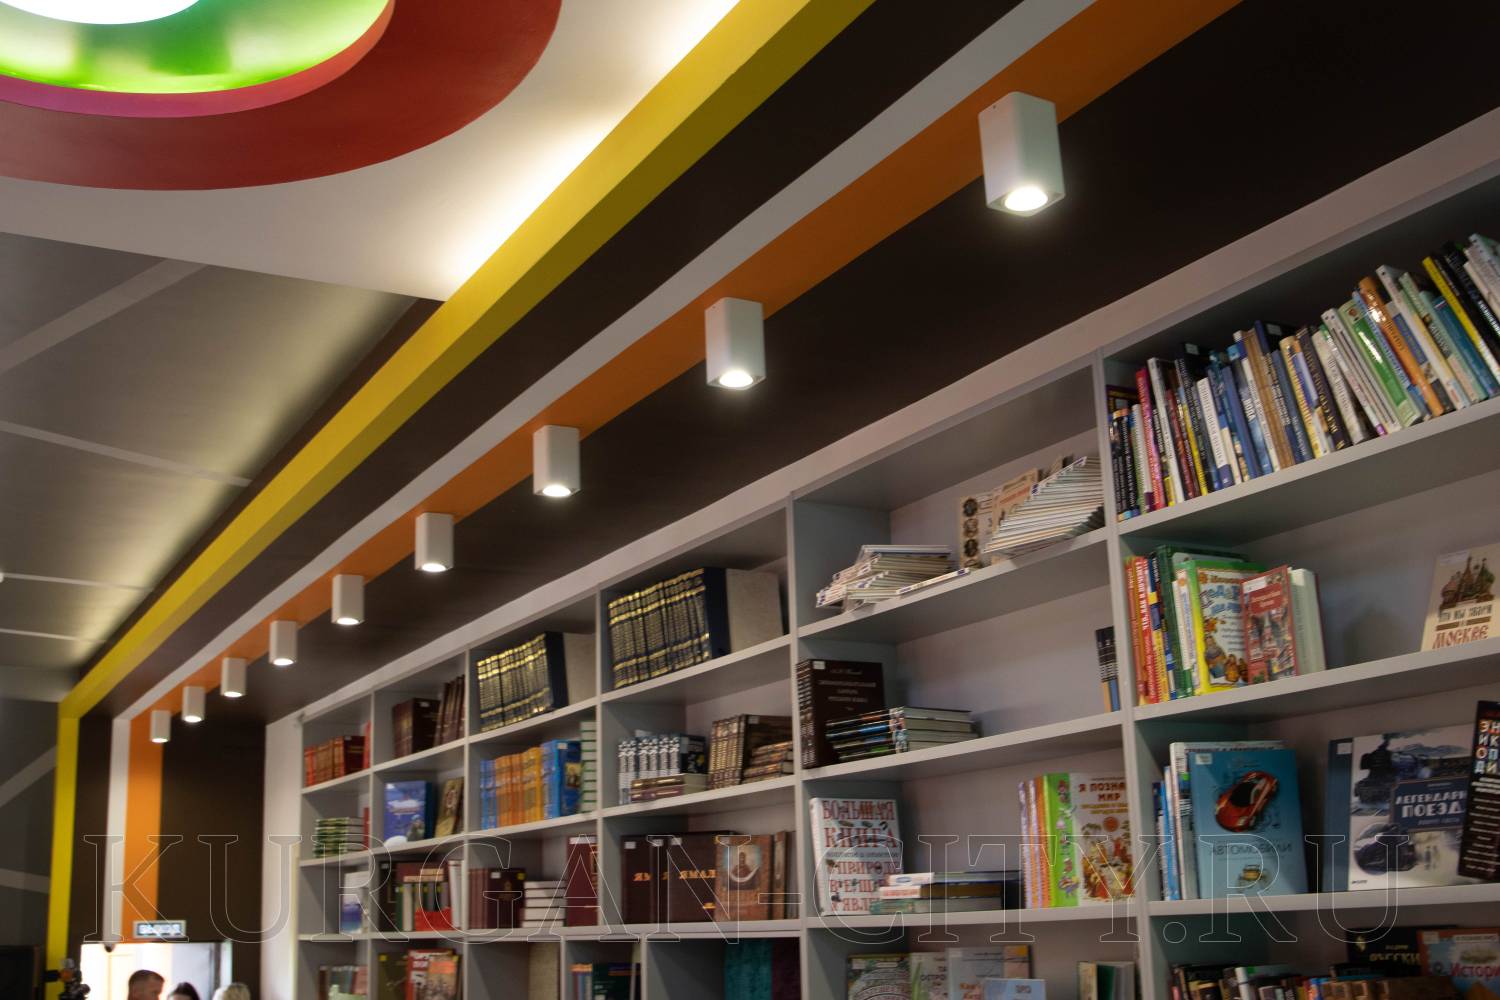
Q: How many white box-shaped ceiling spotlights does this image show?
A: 9